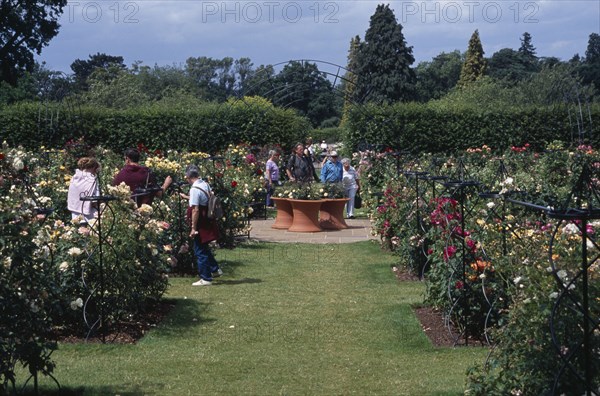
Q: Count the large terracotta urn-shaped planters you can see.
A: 3